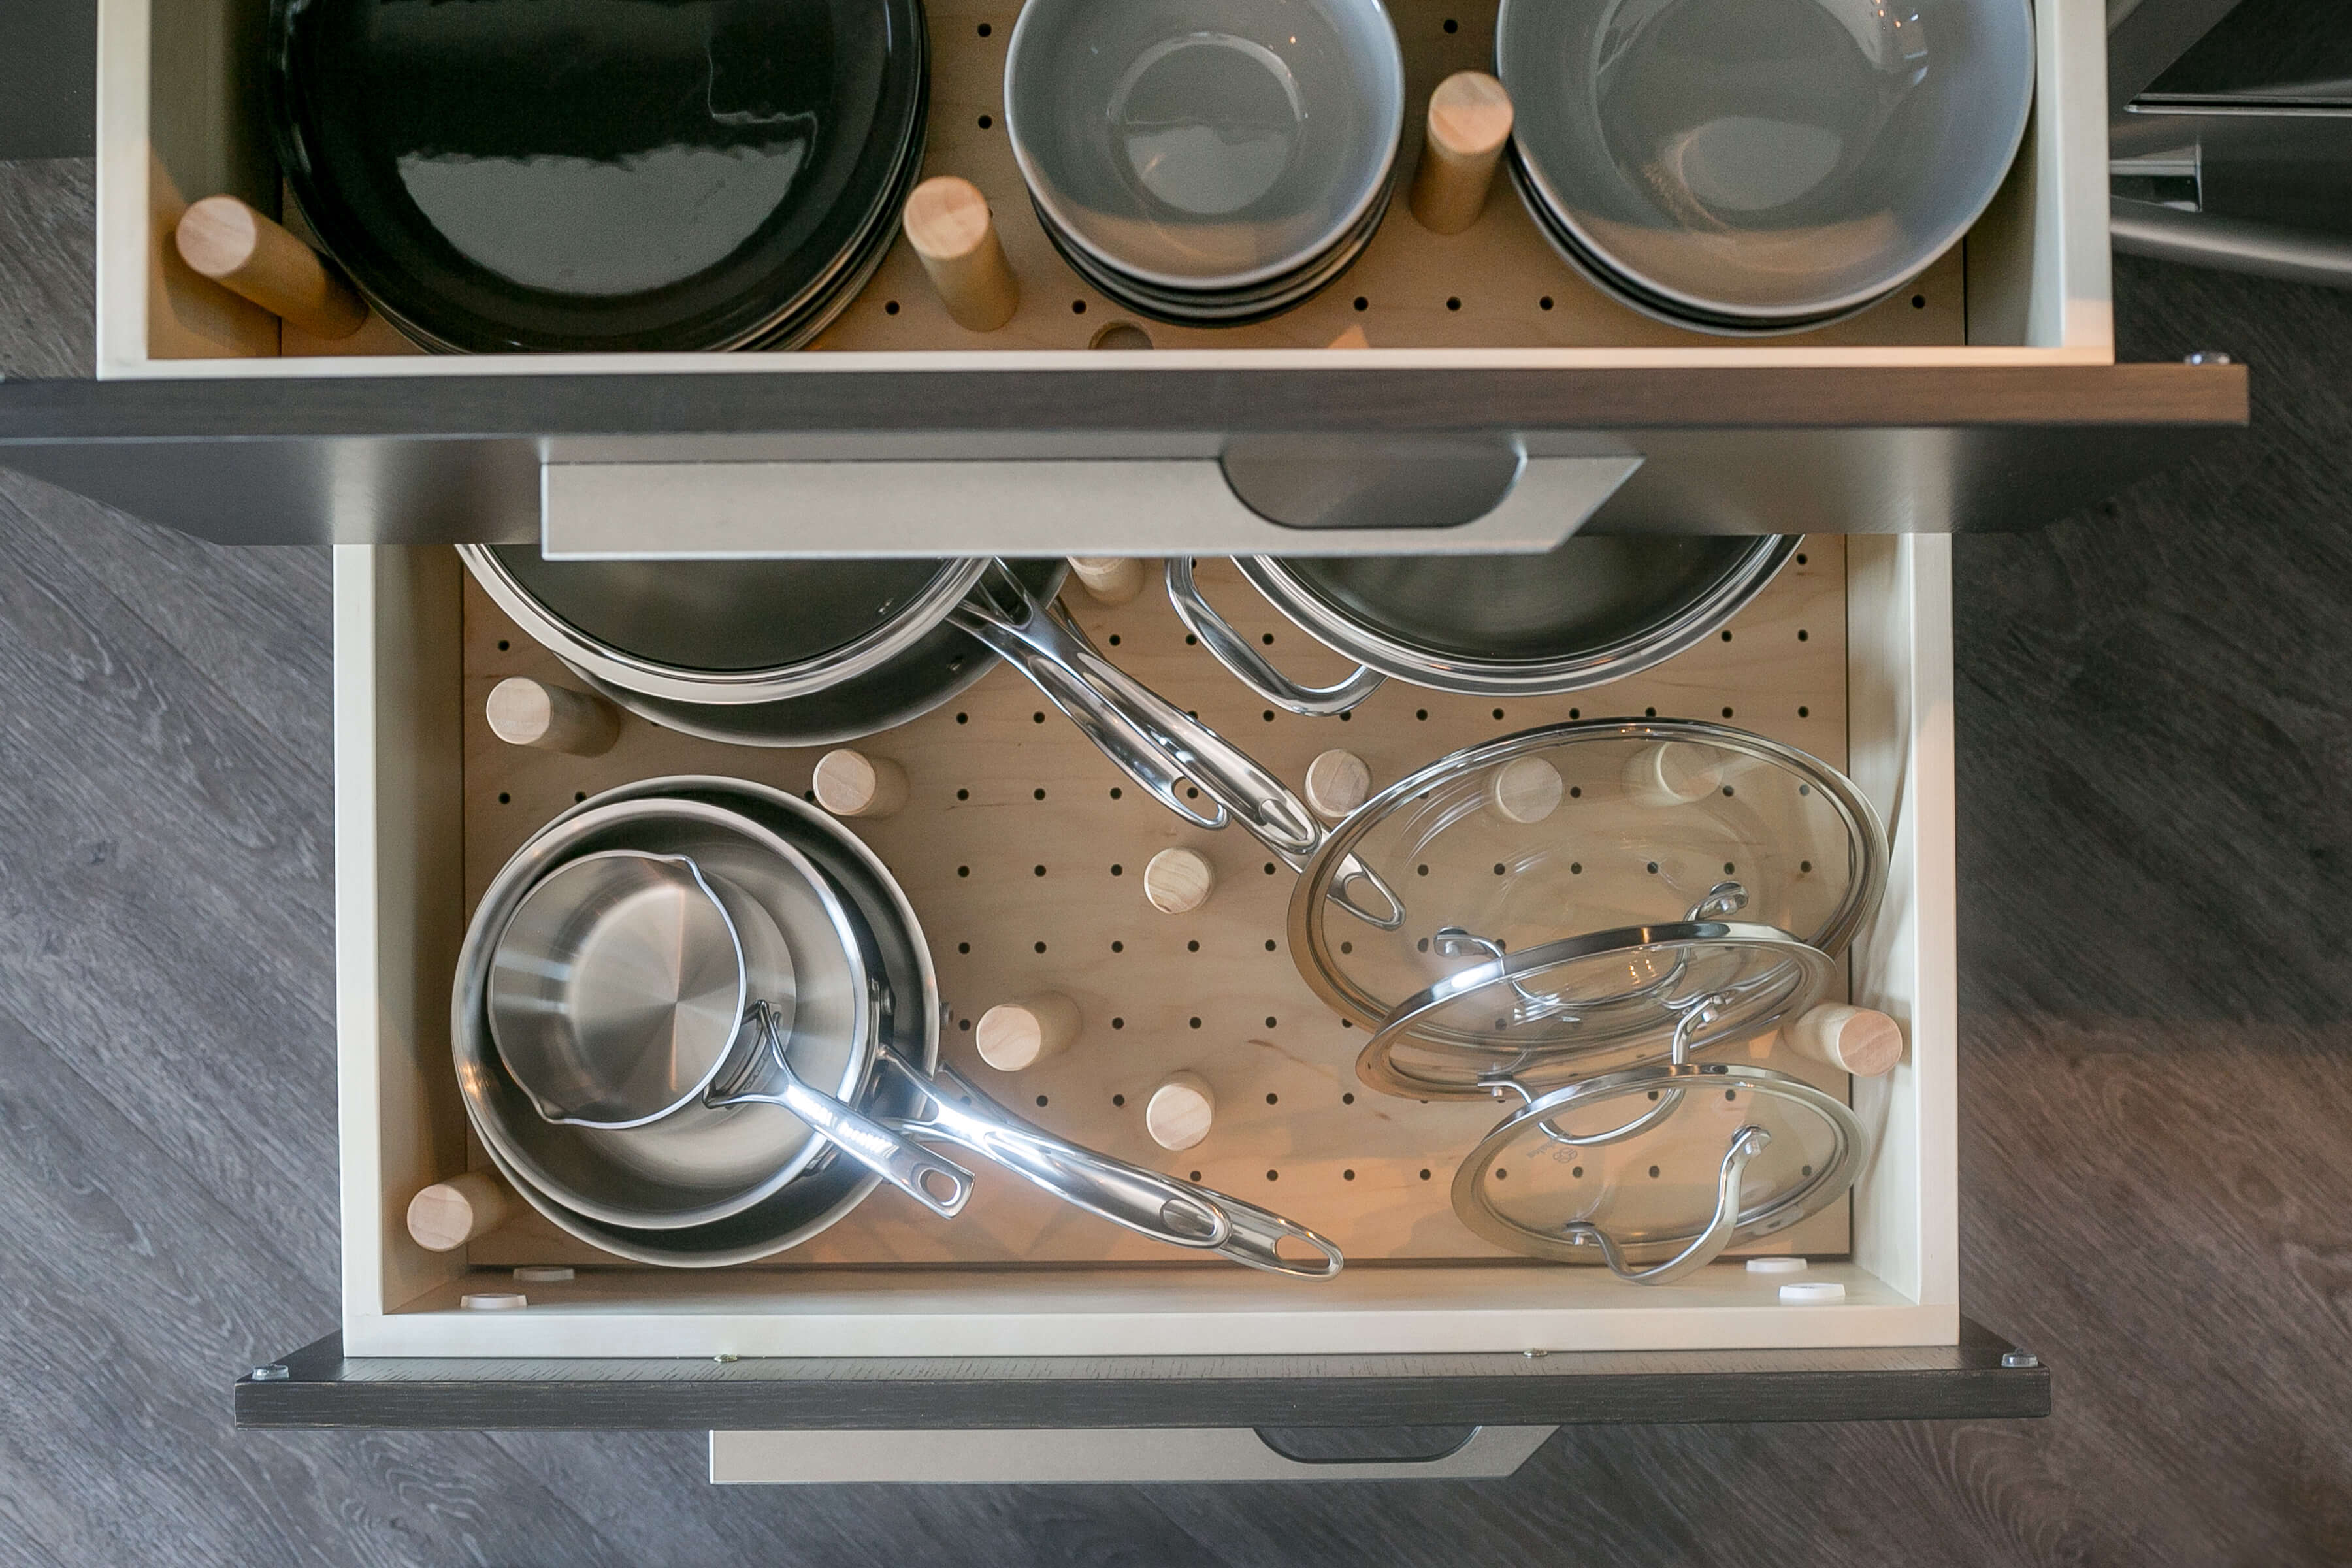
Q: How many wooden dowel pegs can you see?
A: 14